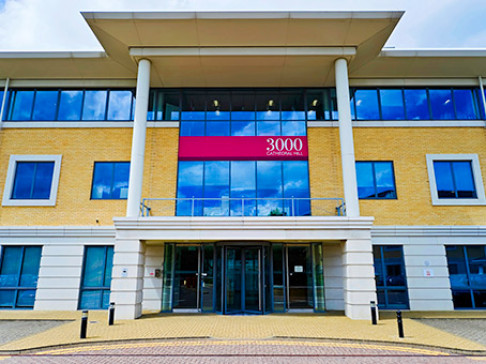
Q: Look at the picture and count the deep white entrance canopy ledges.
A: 1